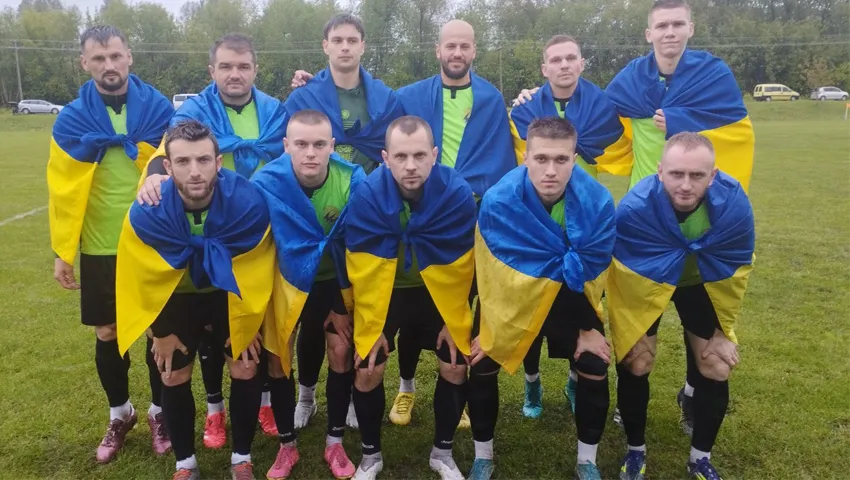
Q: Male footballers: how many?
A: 11